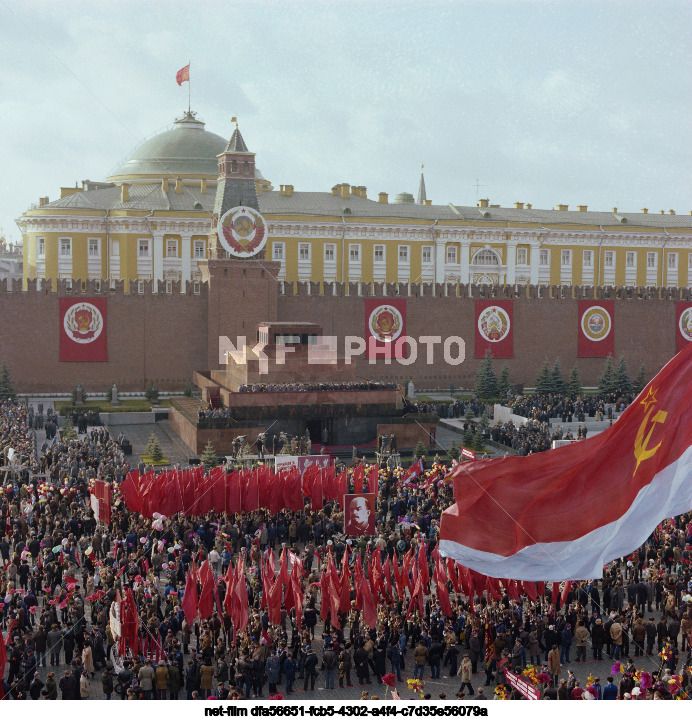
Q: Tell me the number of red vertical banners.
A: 5